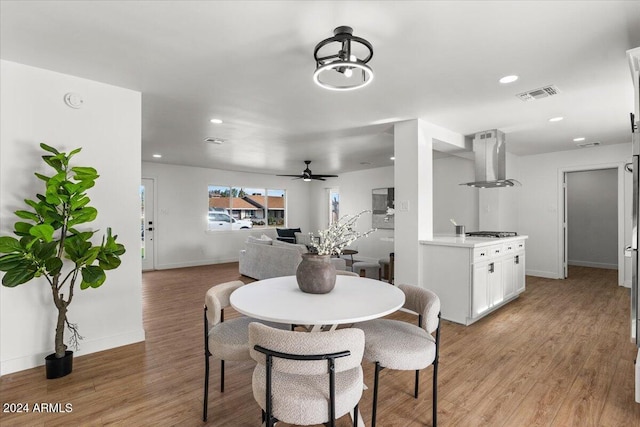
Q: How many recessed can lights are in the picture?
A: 6